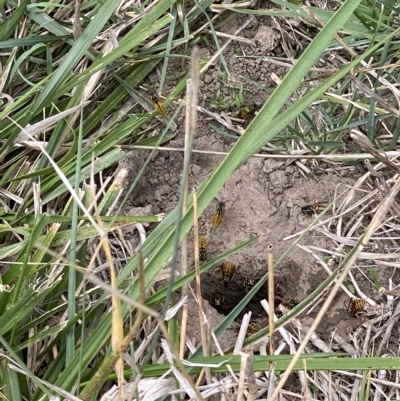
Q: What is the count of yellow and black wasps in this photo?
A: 11